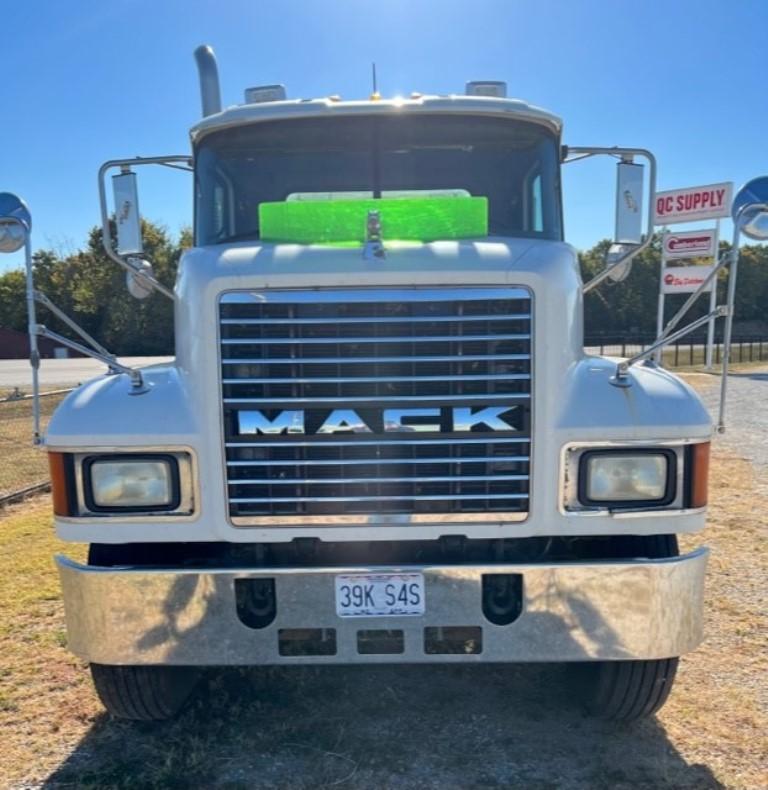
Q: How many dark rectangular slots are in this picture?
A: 3